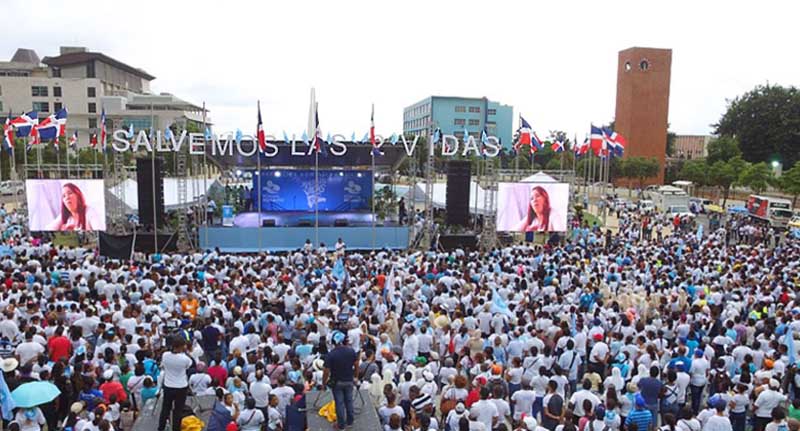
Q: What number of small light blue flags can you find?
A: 14